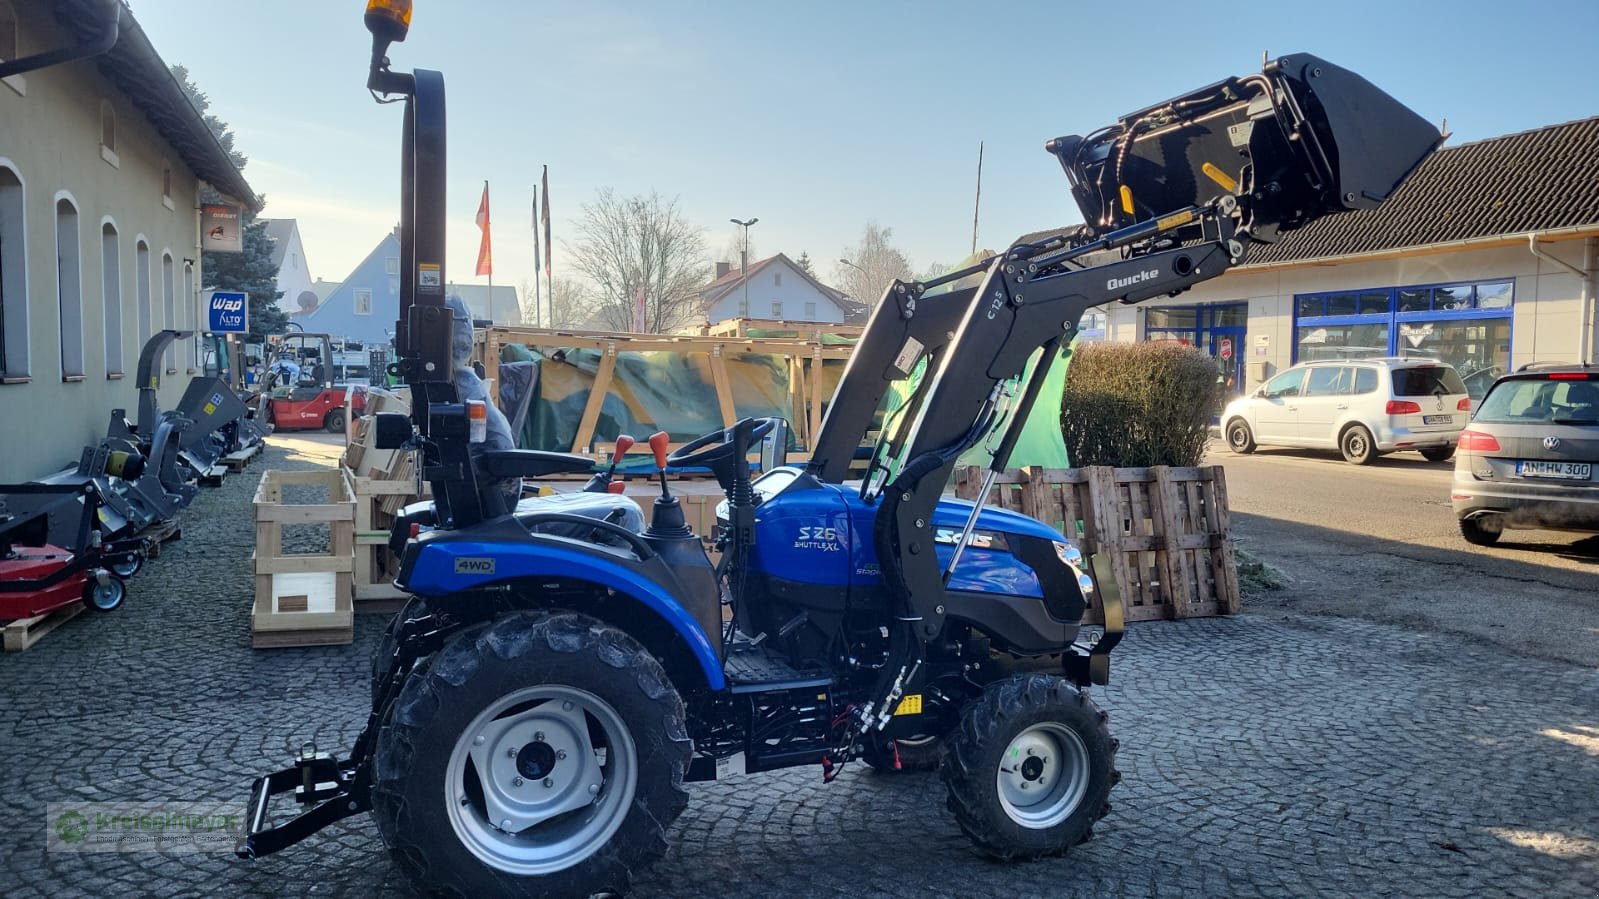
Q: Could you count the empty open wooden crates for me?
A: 1